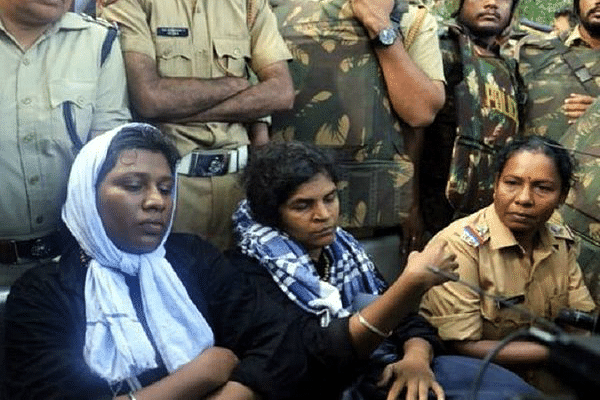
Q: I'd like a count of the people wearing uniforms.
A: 6